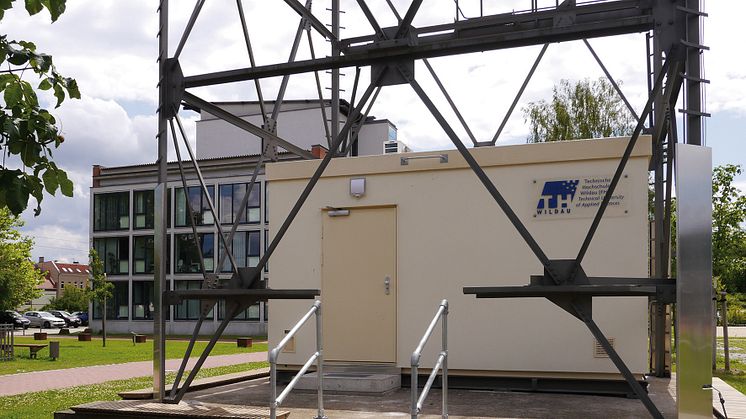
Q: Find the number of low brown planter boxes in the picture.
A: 4